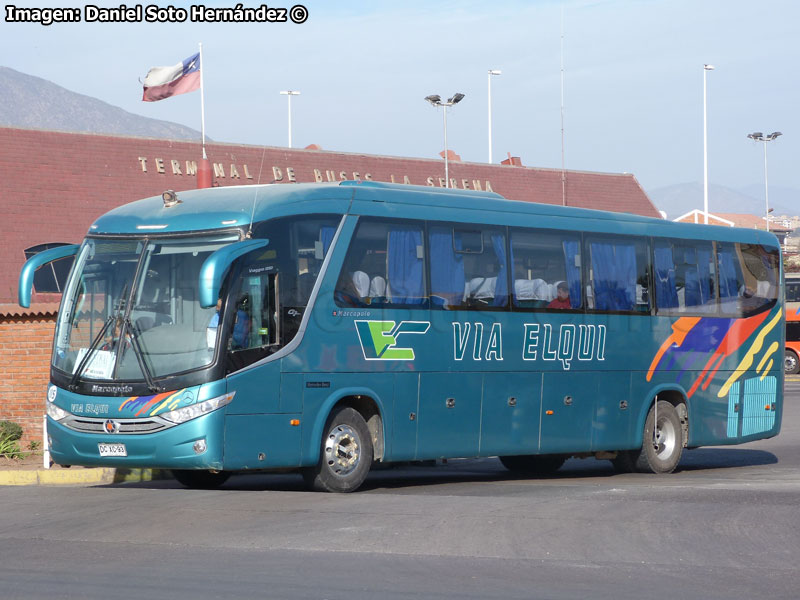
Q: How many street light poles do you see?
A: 5